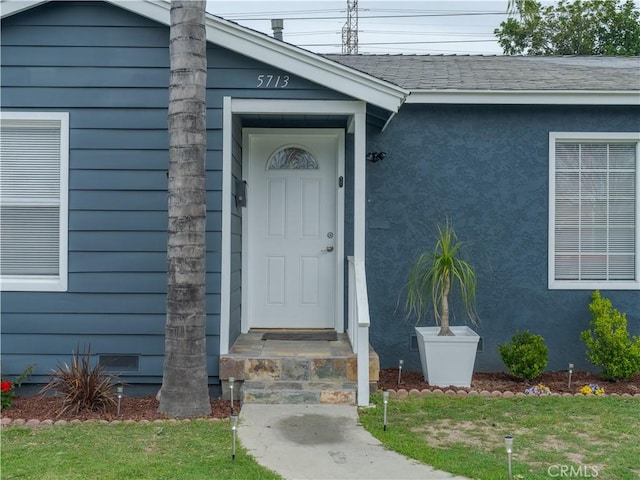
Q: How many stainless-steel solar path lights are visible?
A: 7